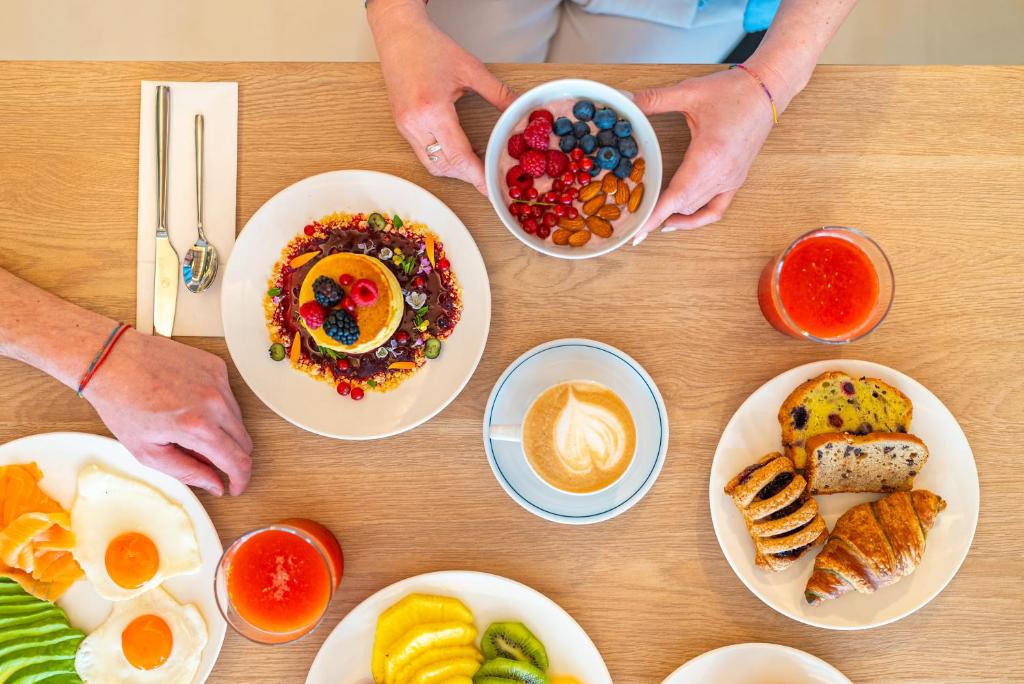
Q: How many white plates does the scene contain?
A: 5